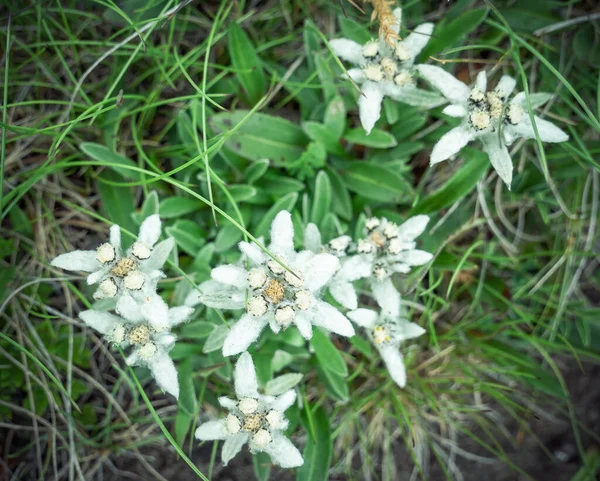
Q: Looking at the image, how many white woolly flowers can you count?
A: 8